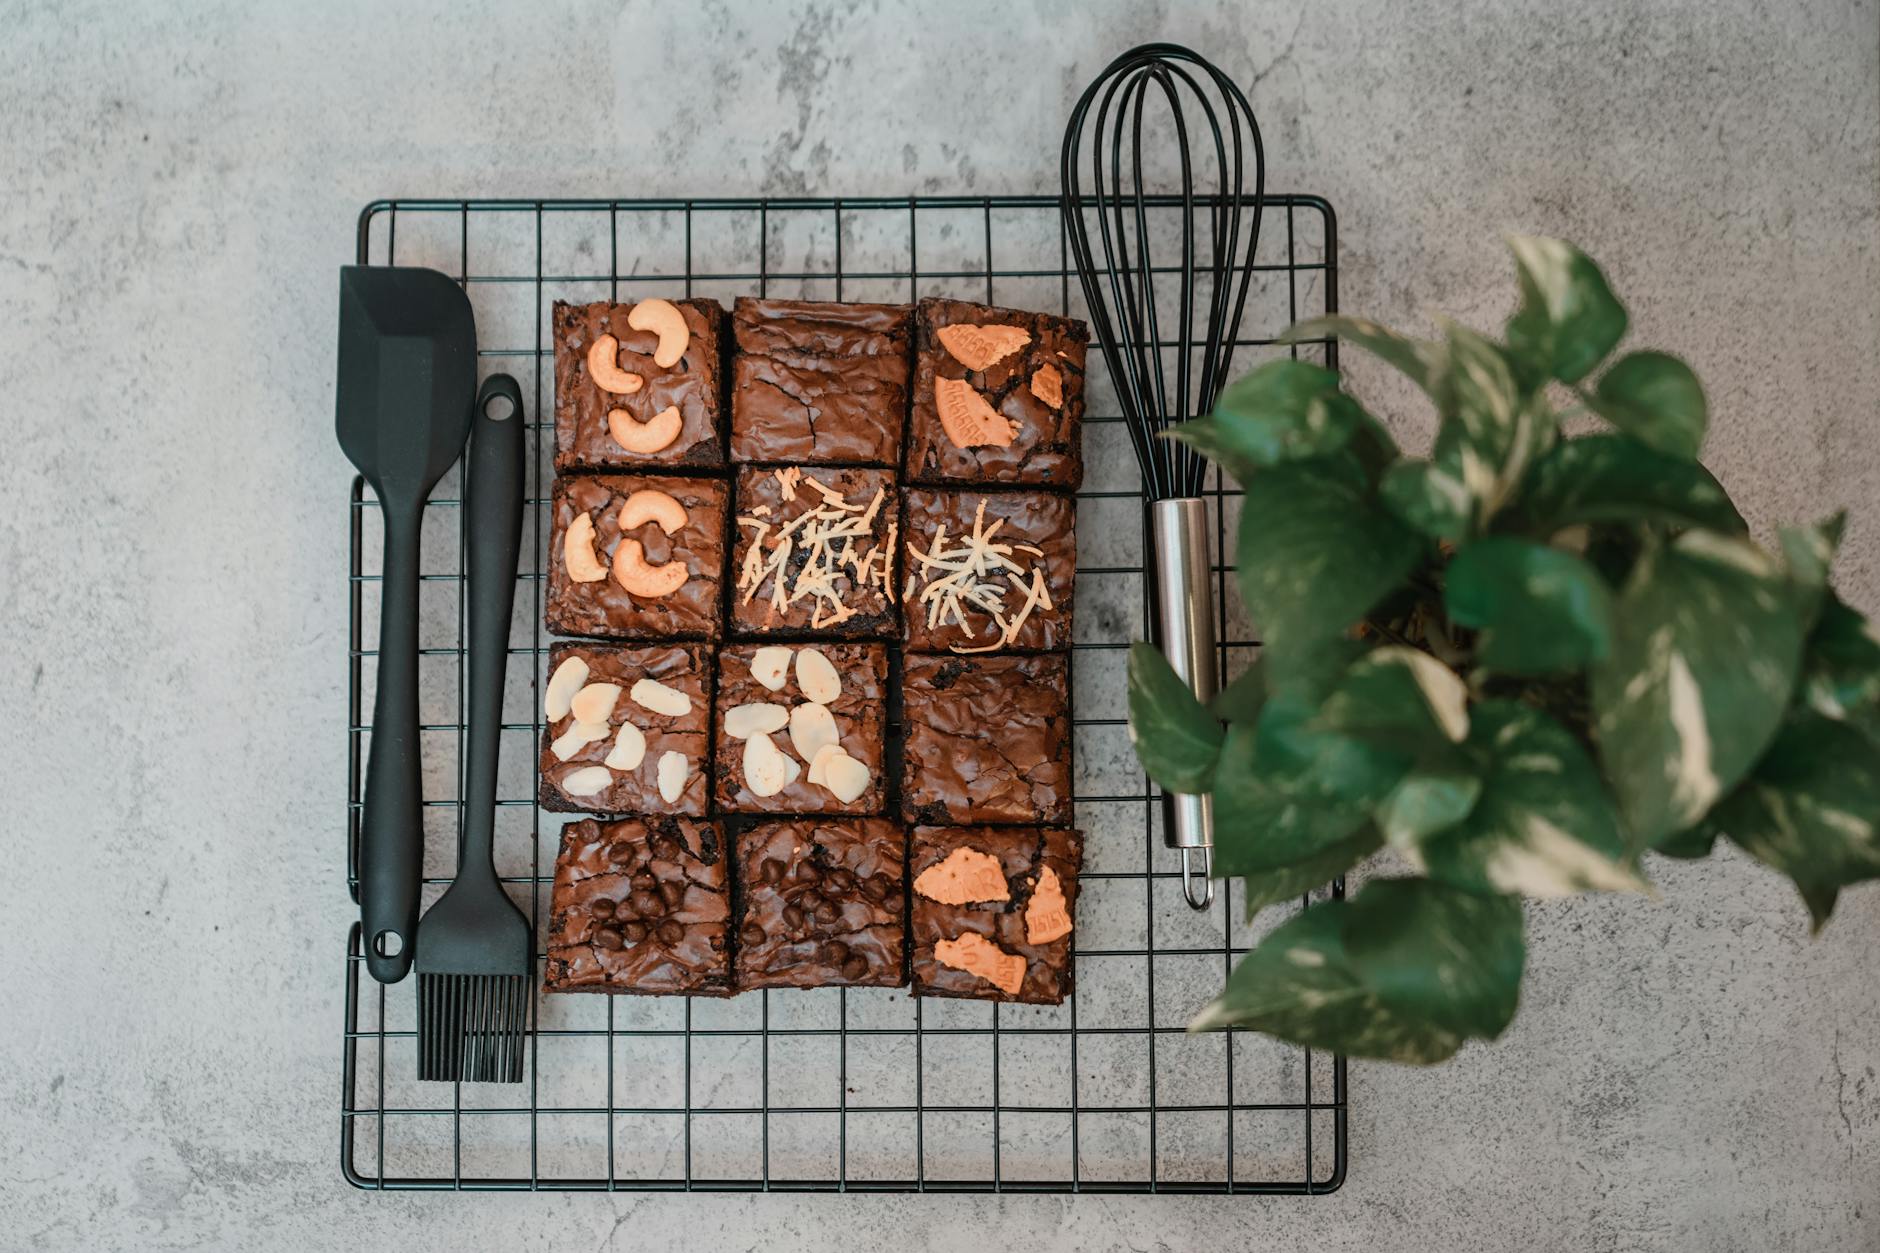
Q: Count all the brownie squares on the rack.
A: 12